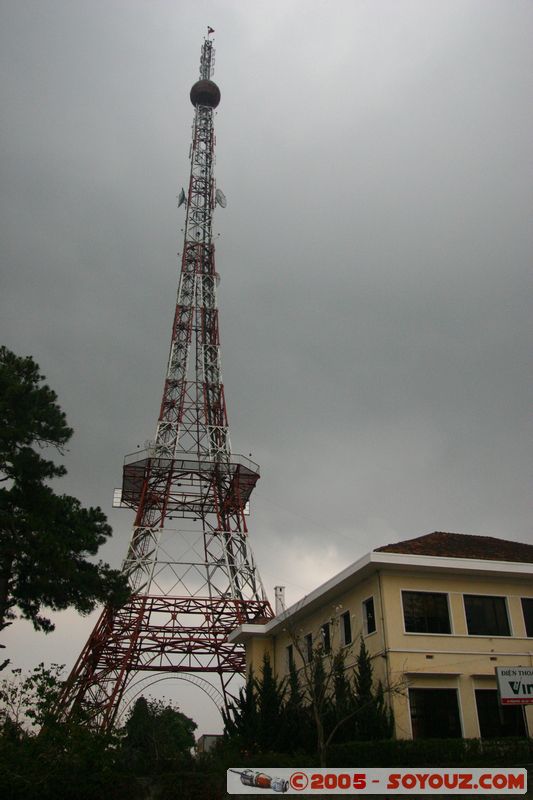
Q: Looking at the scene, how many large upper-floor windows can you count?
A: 3